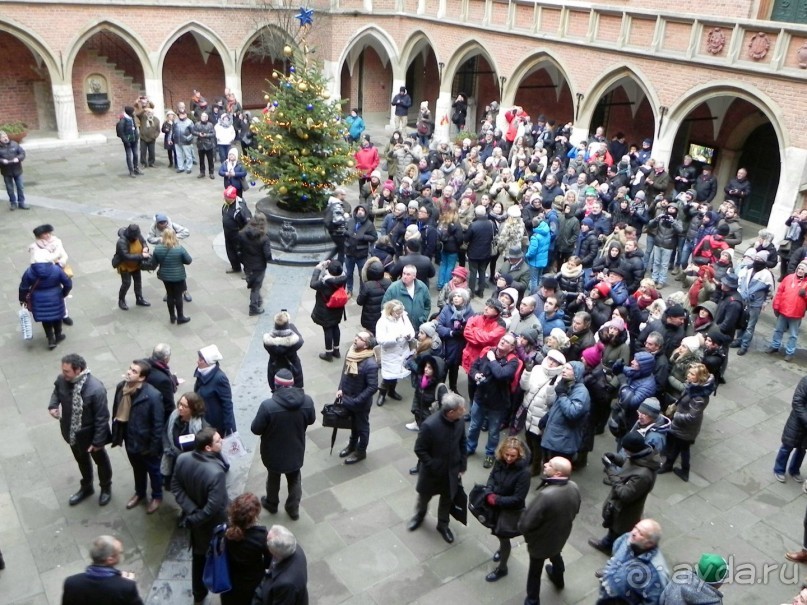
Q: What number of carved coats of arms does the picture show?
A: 3